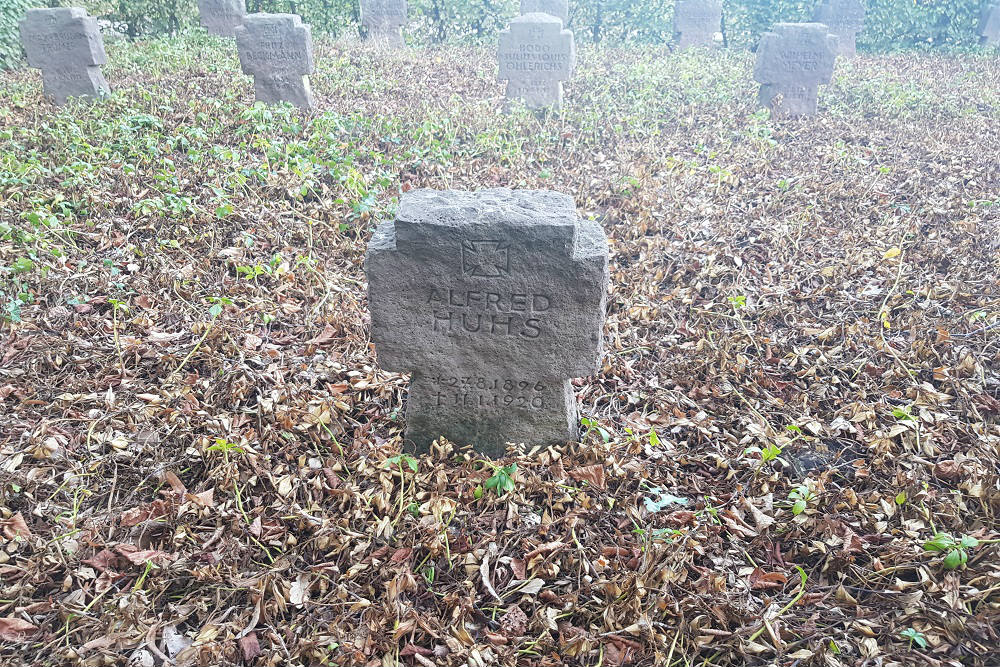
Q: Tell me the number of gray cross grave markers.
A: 11